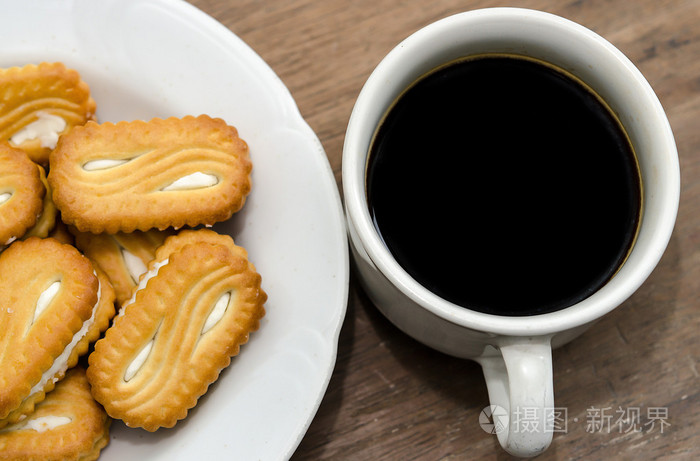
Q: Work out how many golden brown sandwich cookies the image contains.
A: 7